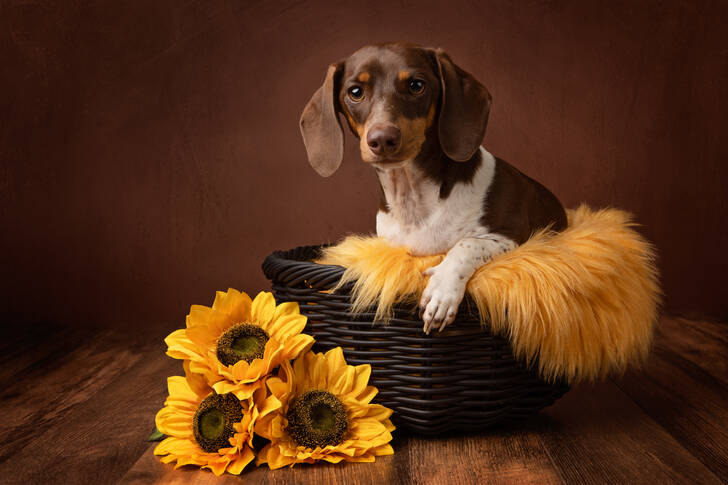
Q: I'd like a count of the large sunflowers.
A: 3